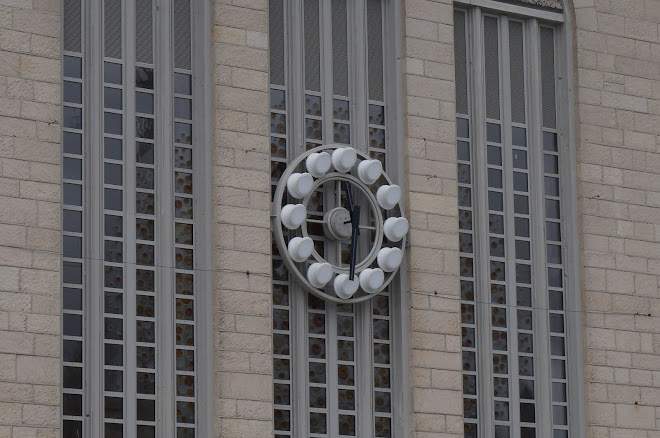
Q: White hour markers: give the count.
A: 12